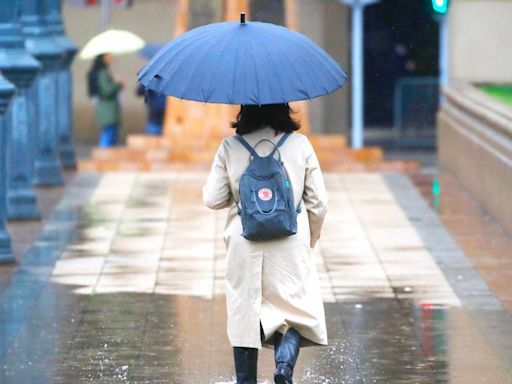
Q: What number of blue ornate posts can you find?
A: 4